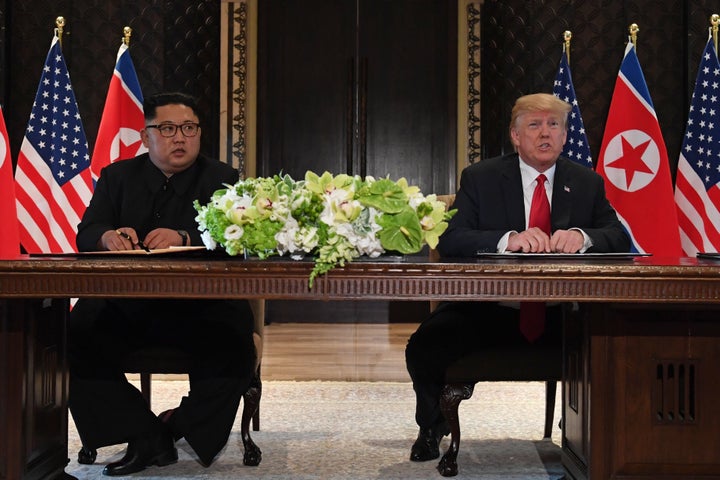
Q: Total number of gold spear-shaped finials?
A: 0